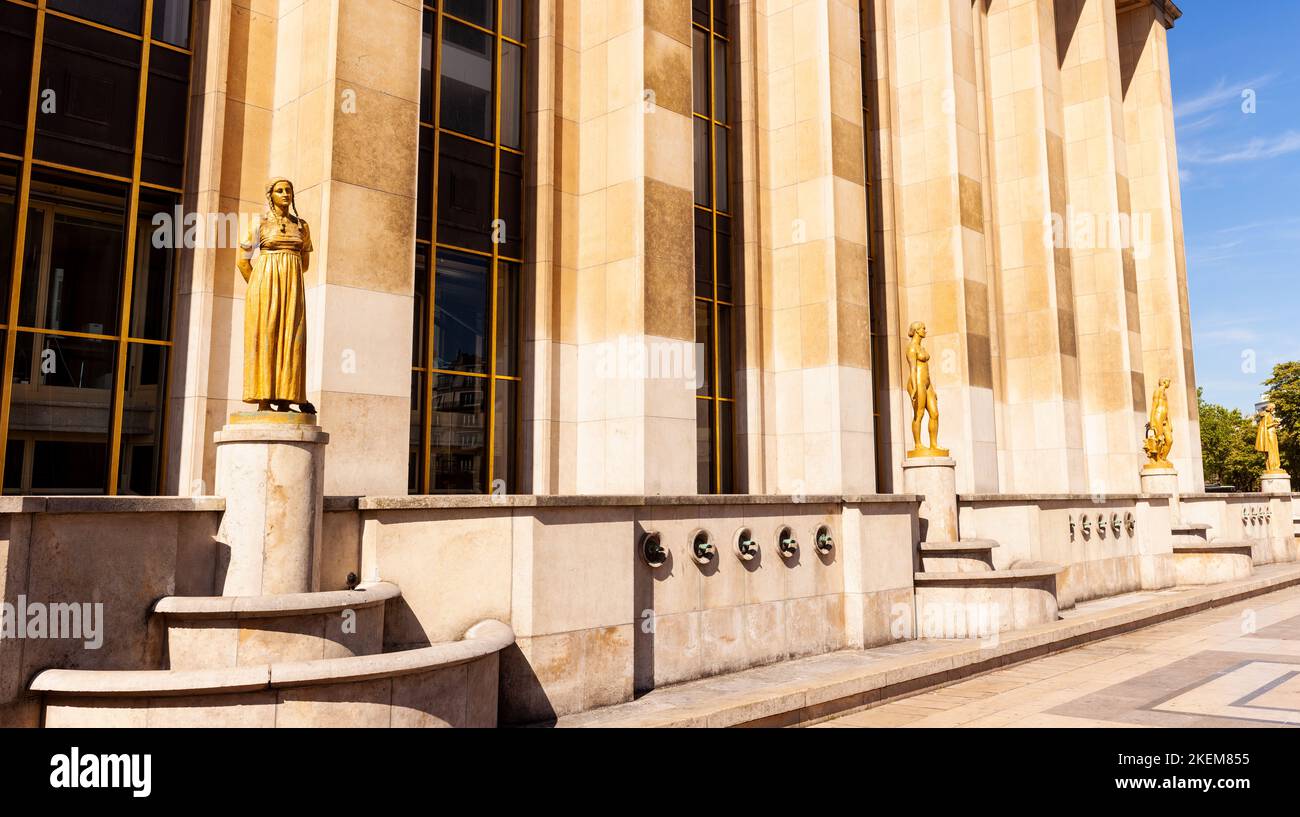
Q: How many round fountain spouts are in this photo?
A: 14